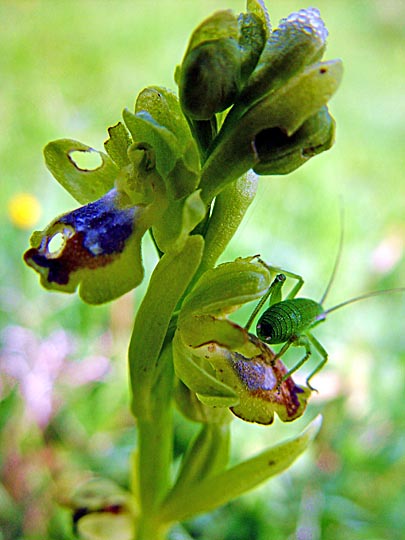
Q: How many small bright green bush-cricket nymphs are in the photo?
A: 1